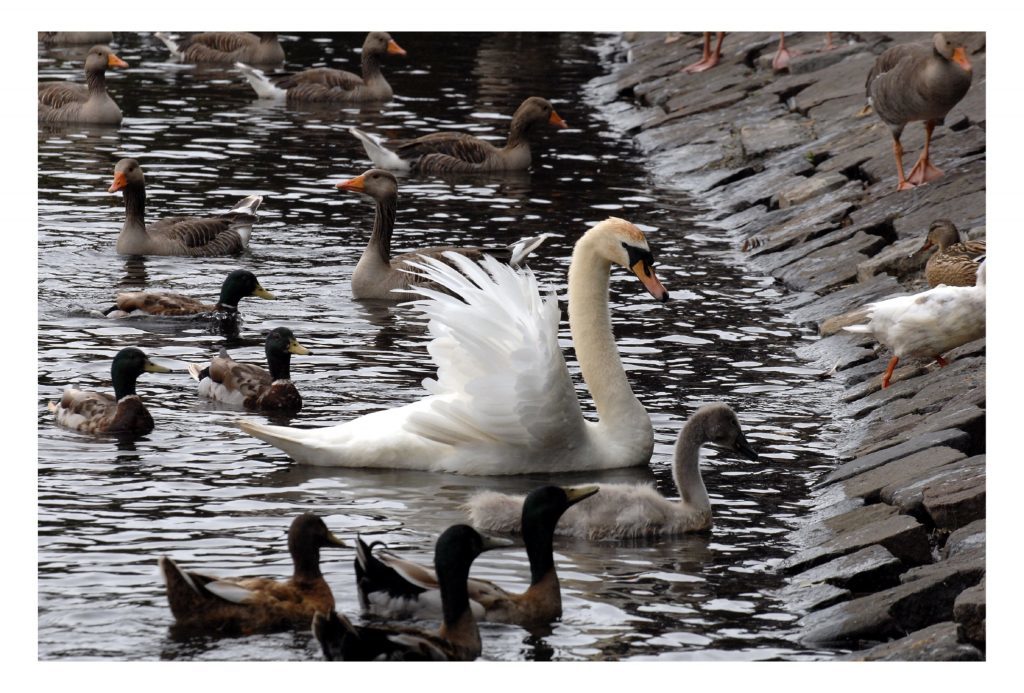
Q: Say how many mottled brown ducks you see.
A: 1